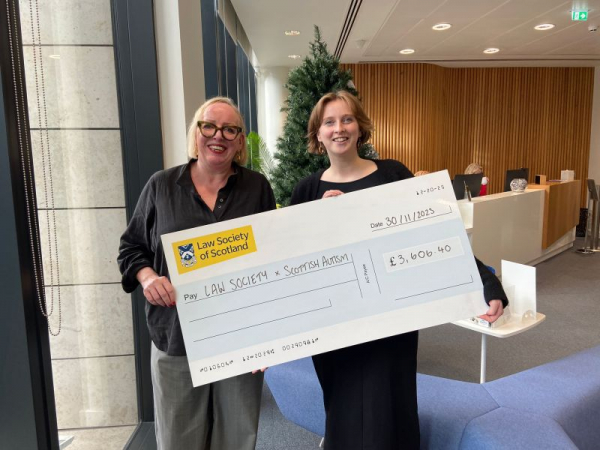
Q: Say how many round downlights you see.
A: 6